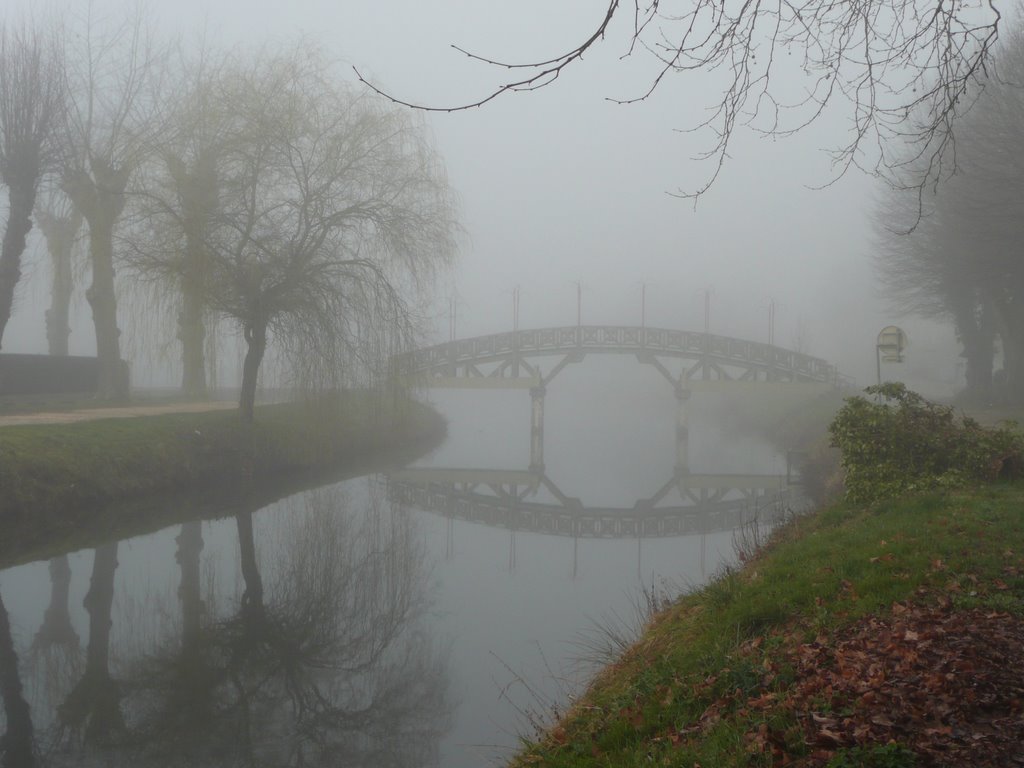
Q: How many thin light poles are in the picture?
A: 6